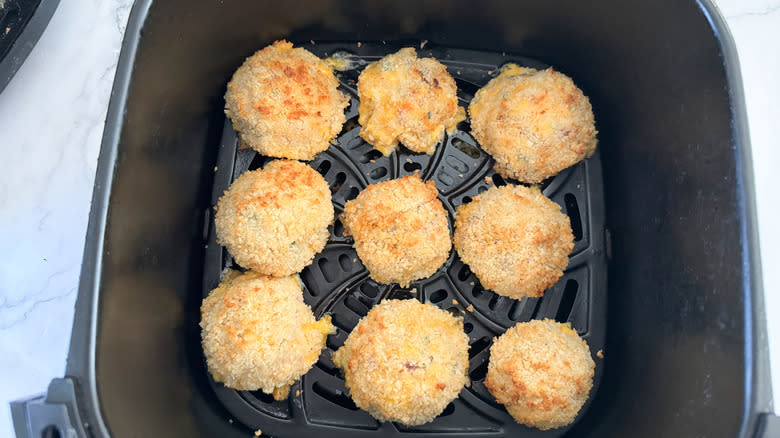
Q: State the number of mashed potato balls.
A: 9